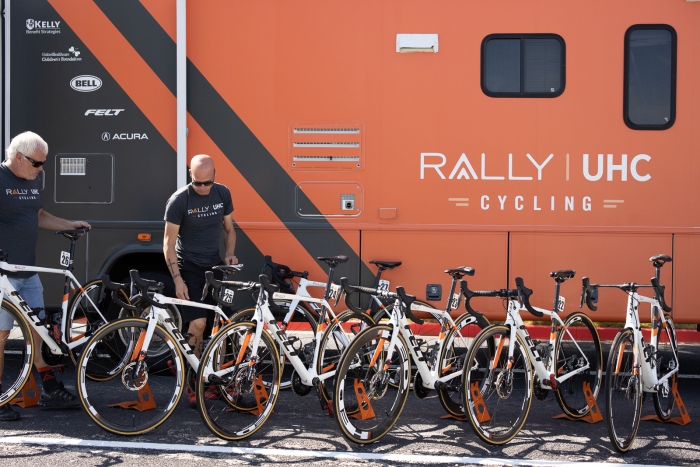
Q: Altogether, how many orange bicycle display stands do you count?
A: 7